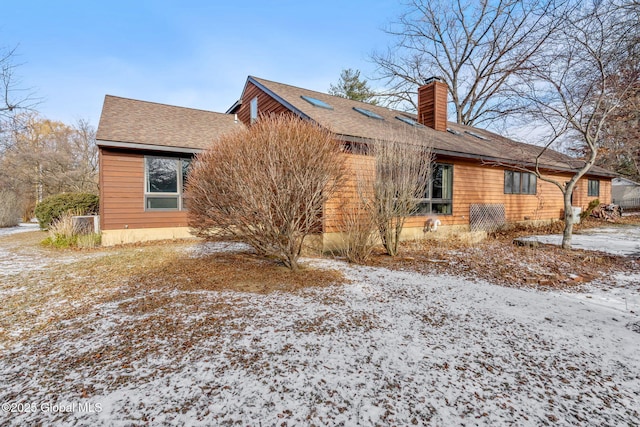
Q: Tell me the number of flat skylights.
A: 5